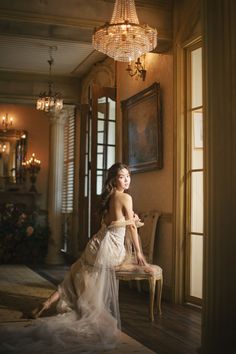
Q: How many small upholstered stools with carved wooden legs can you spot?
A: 1